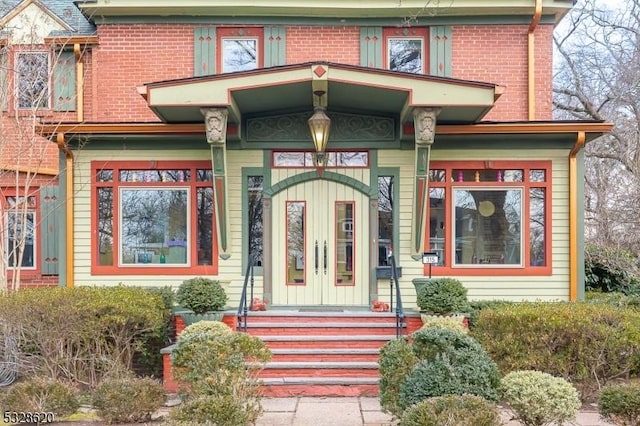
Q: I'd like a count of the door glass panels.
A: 2